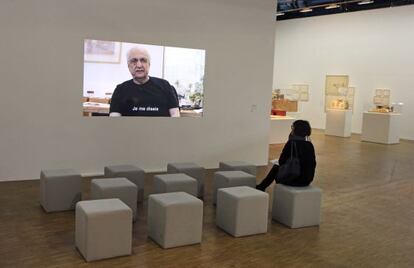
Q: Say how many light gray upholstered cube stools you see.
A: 11